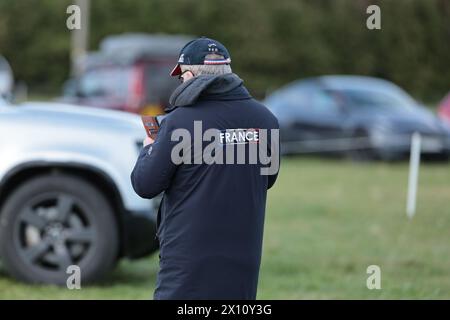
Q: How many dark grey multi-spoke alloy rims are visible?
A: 1